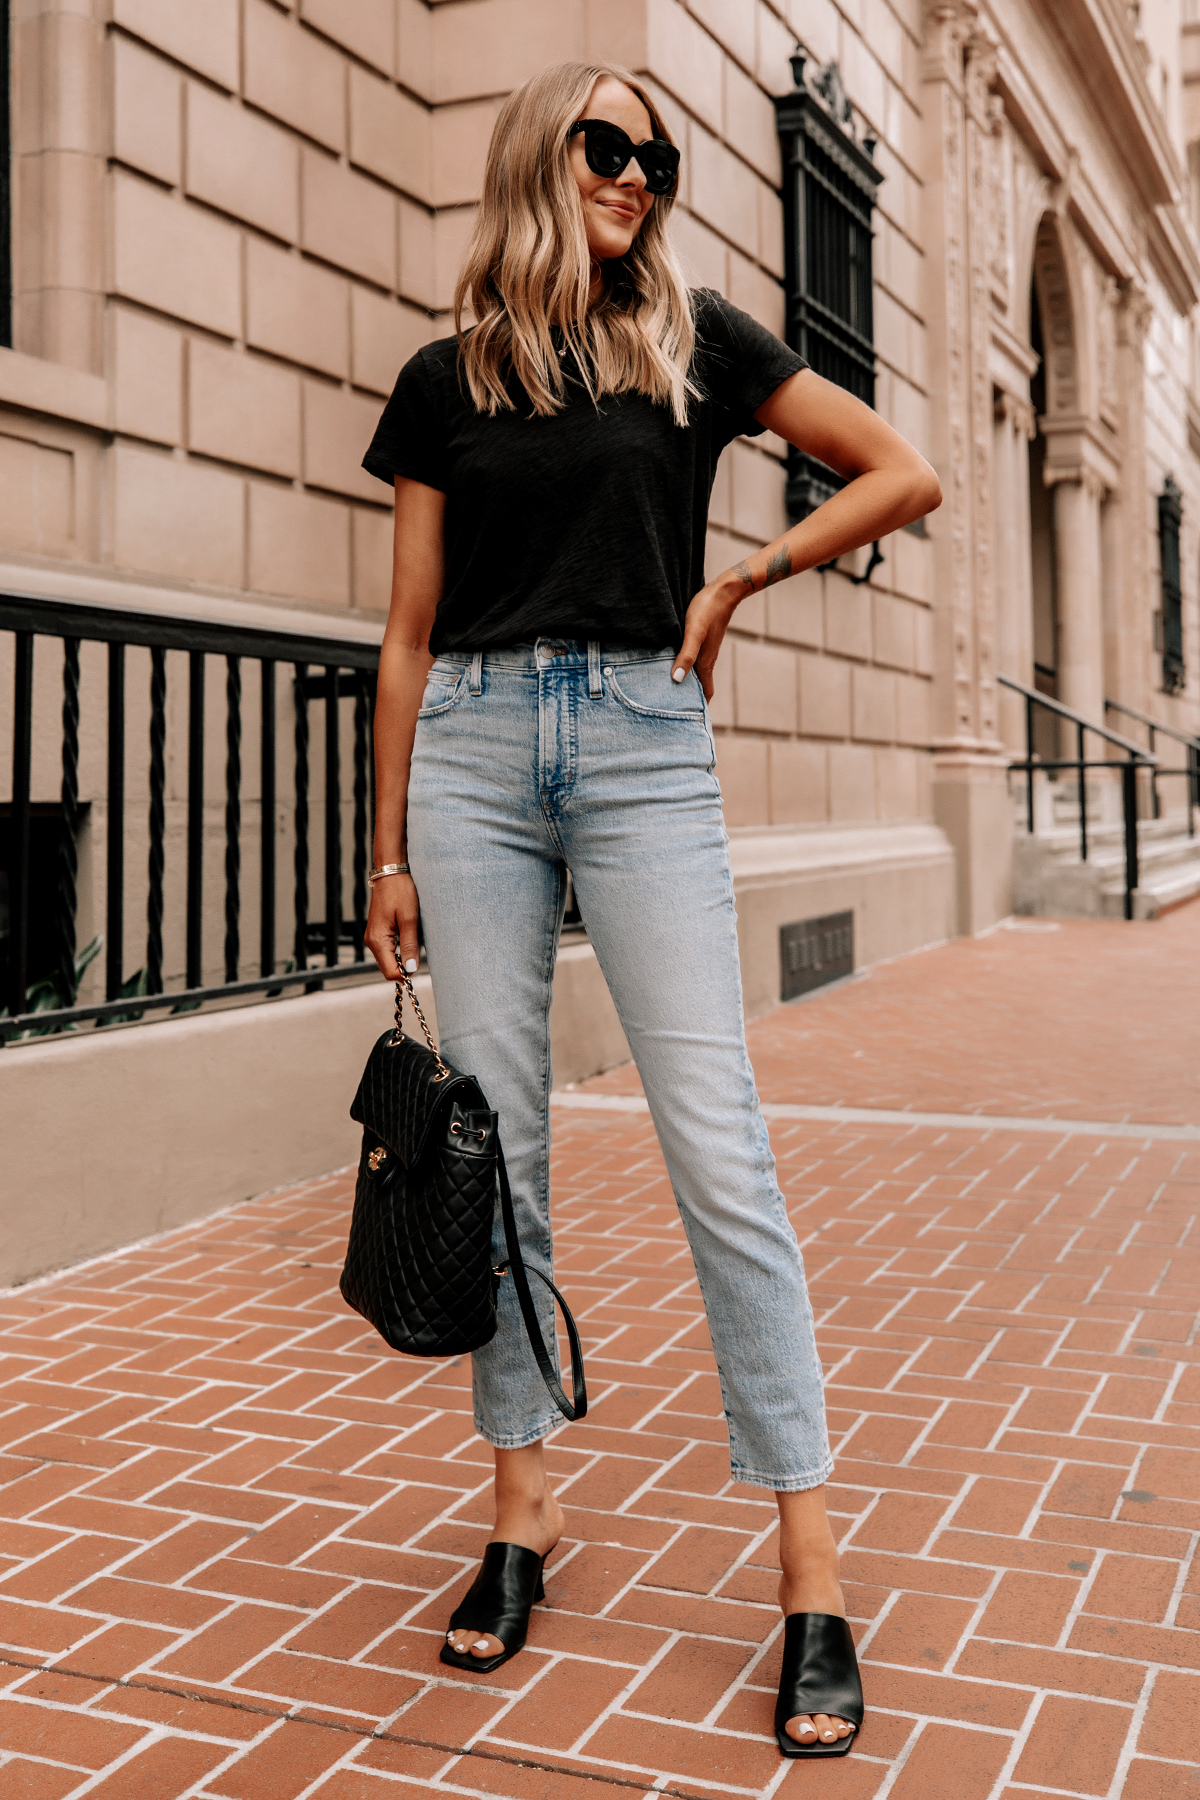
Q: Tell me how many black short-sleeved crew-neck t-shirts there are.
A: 1